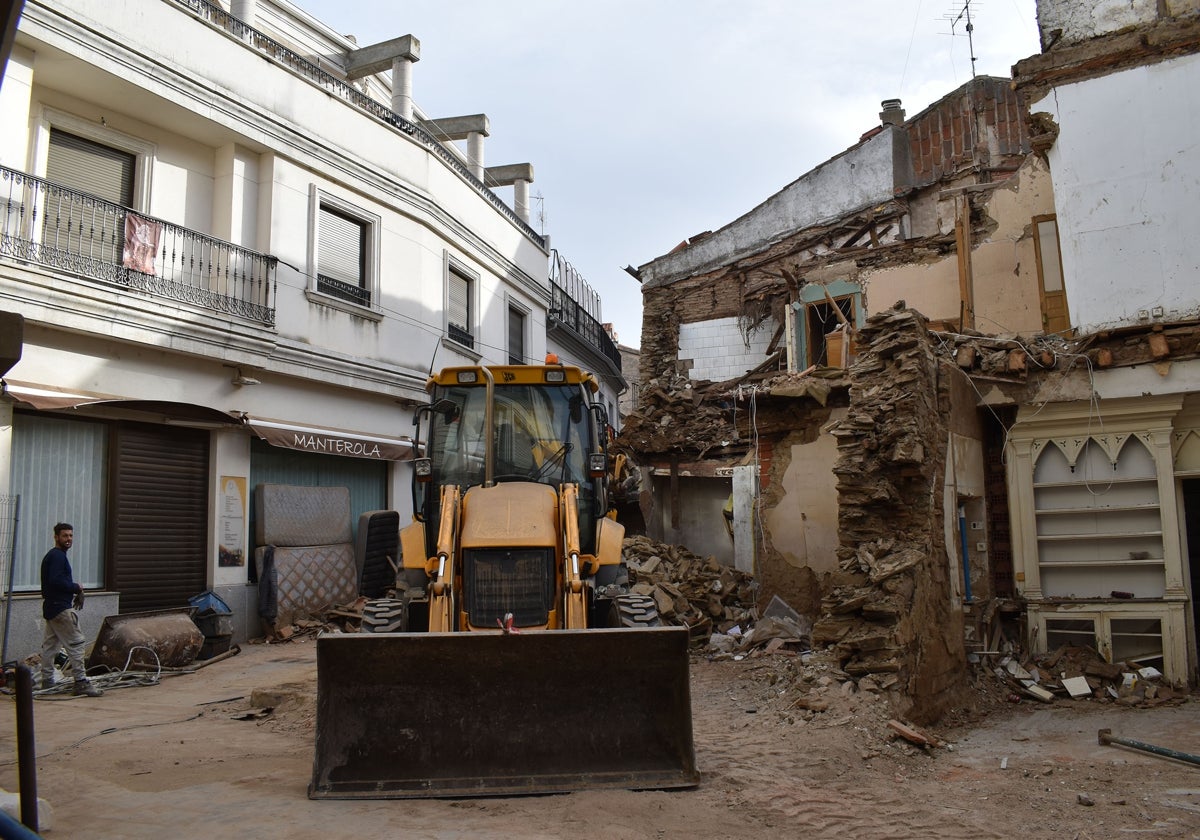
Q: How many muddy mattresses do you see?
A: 3